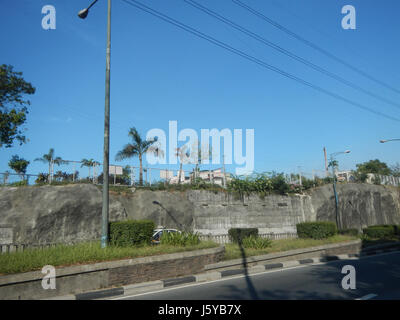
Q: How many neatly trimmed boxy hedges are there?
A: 4